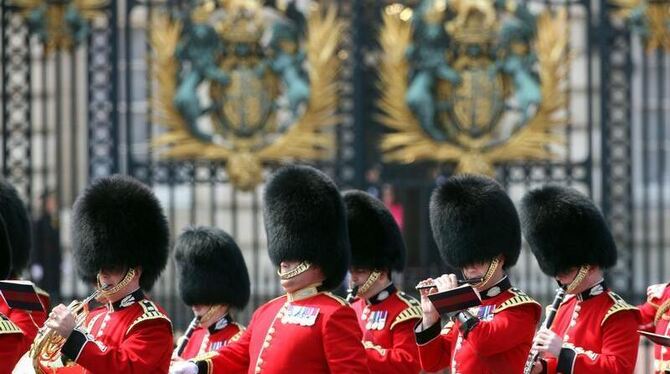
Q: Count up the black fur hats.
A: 8